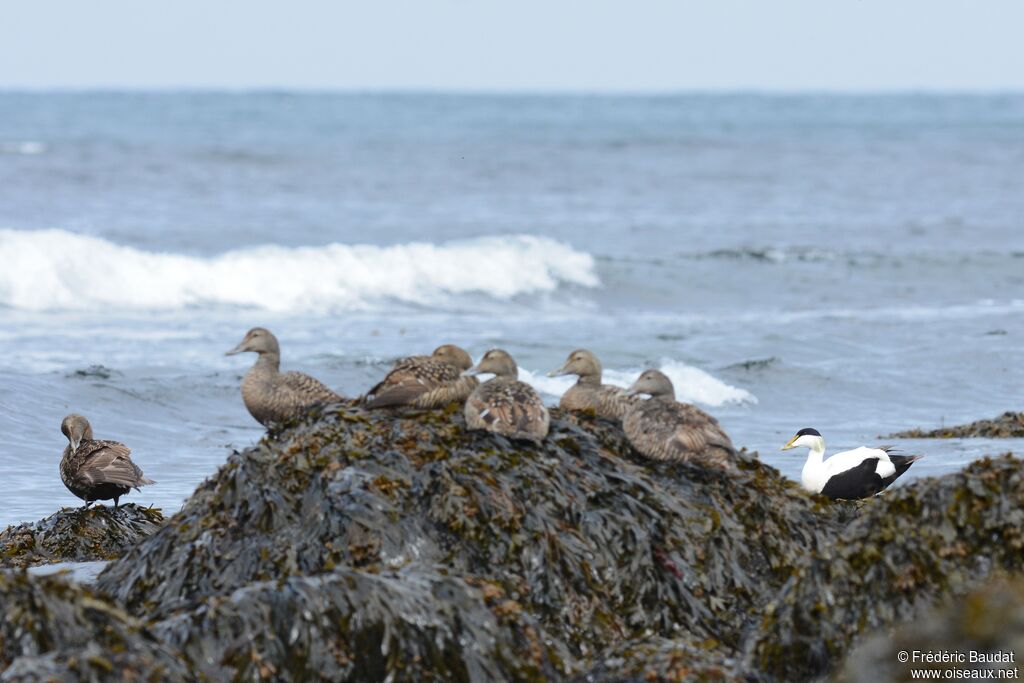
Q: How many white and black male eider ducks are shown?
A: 1